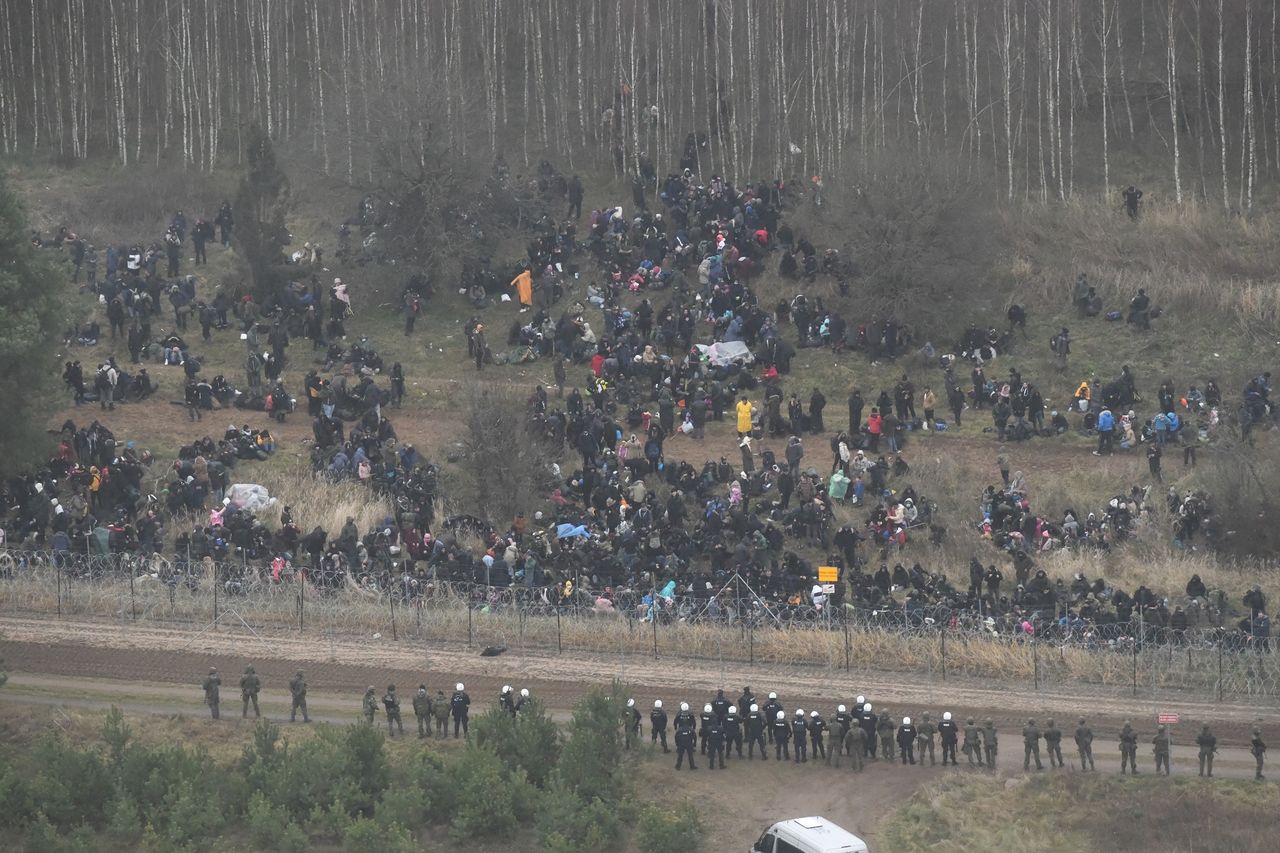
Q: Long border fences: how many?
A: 1